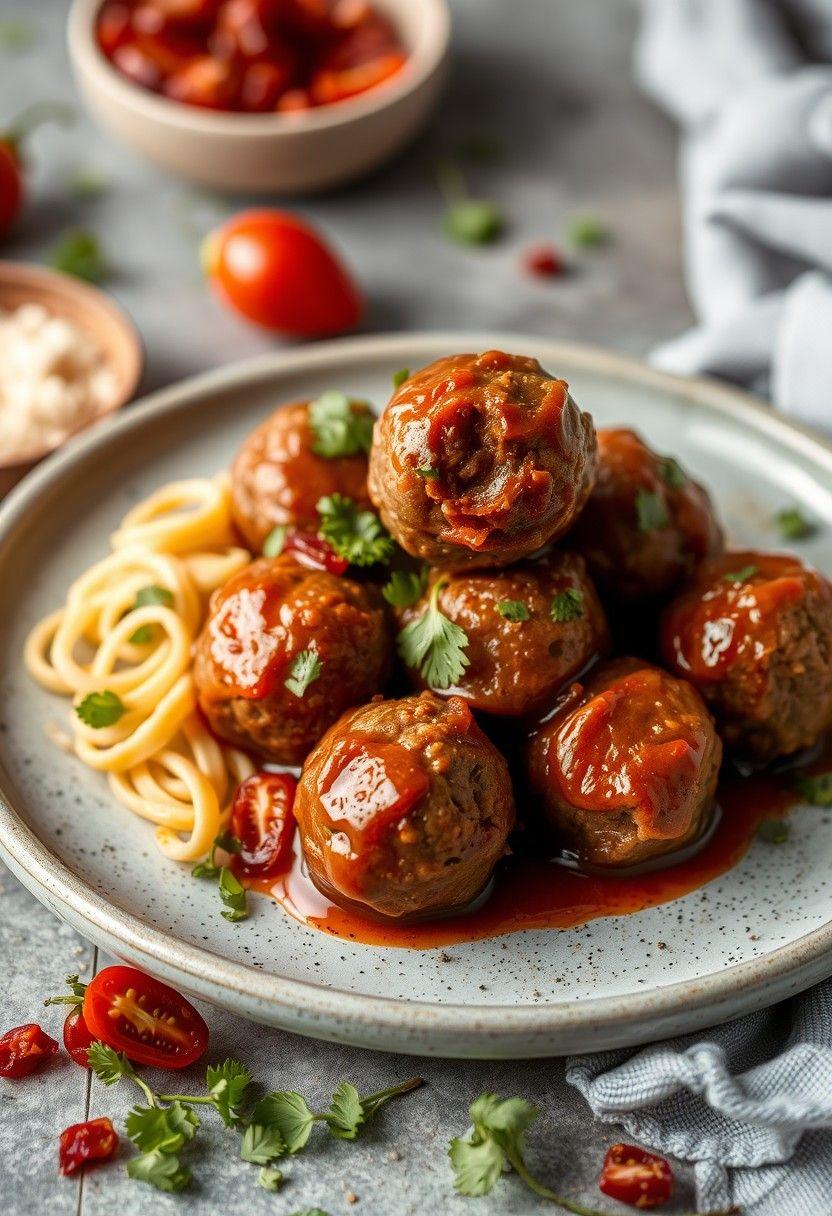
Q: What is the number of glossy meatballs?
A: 8